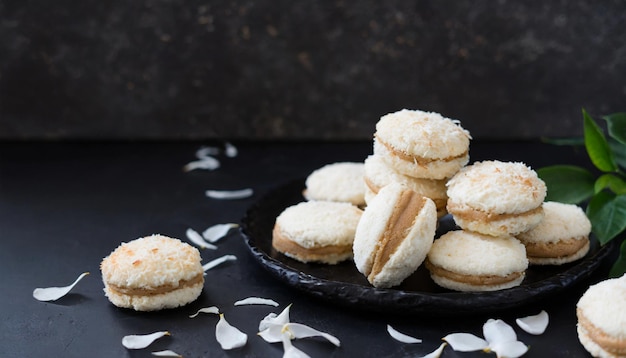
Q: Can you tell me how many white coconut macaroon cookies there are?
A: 10